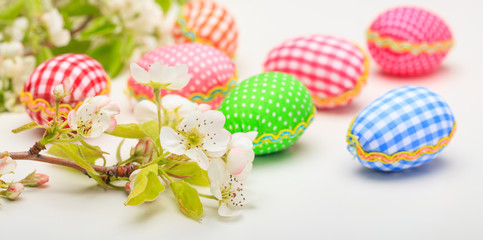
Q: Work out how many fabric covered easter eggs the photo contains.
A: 7